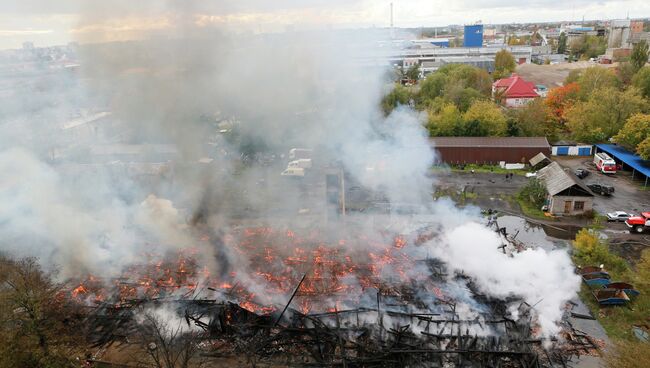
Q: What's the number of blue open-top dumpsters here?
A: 4